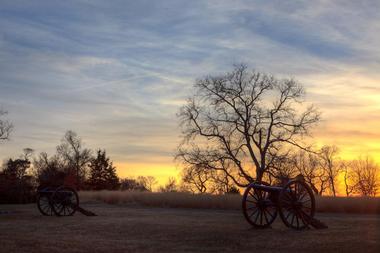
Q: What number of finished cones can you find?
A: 0